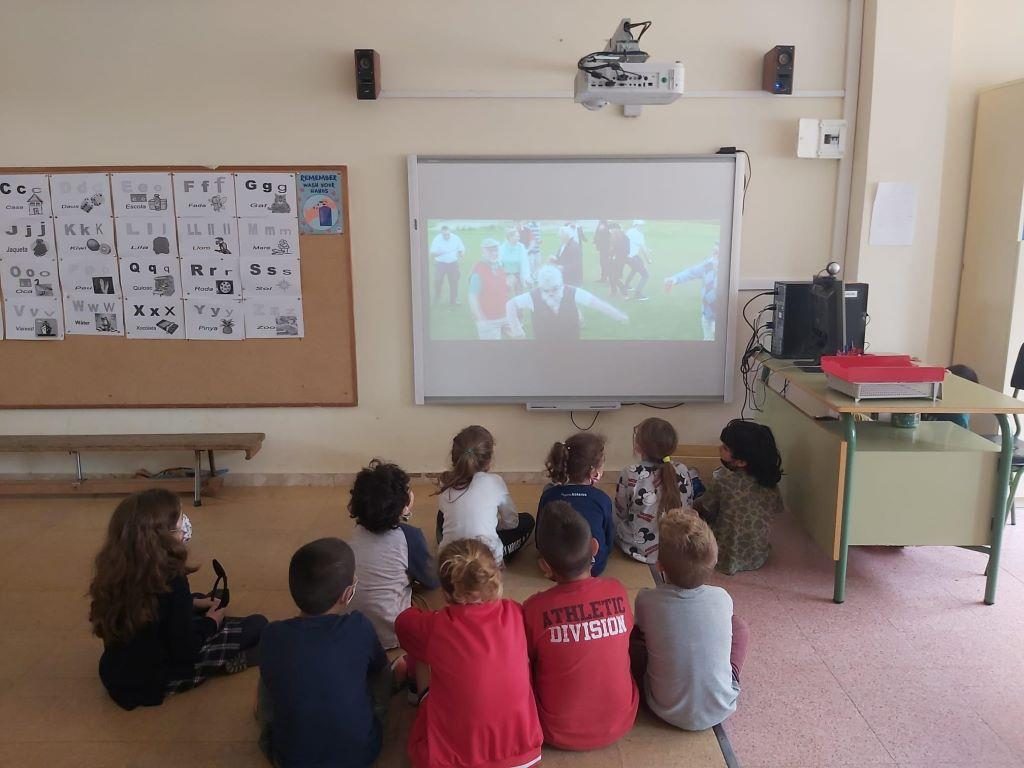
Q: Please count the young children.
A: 10